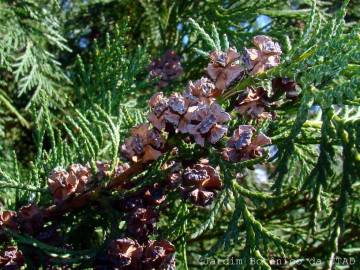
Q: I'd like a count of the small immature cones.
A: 0